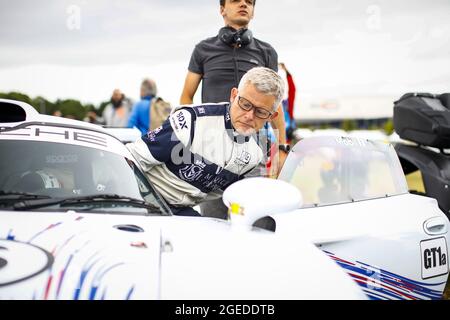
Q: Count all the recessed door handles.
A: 1